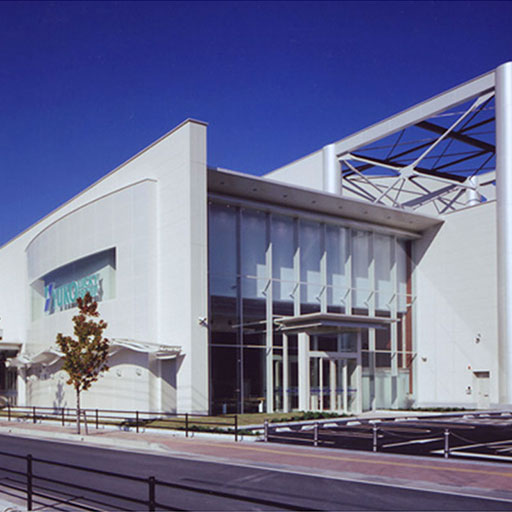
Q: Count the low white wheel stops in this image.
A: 11